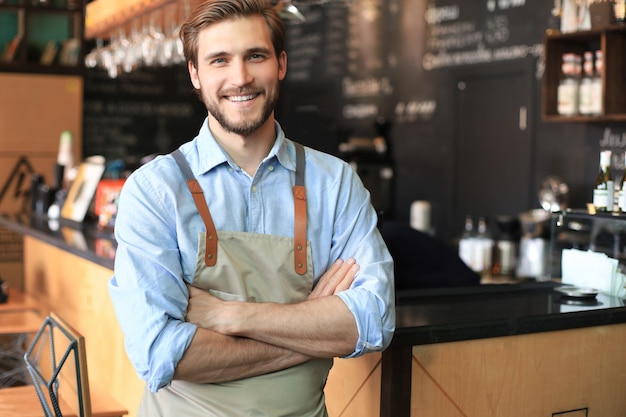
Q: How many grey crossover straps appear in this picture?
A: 2